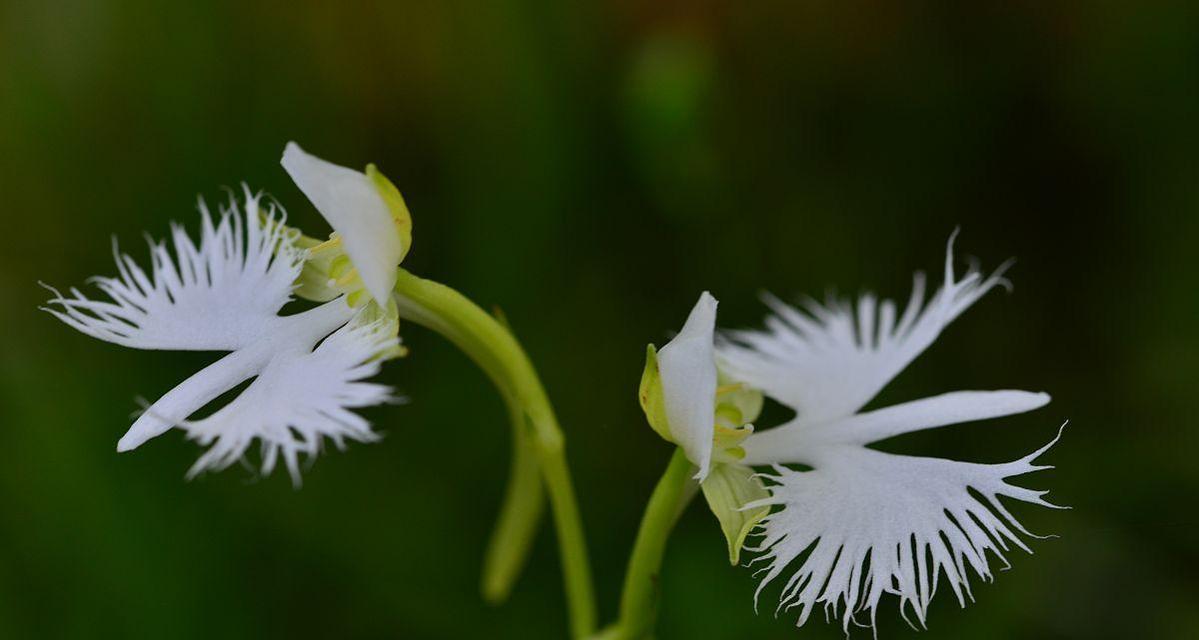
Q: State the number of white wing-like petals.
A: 4